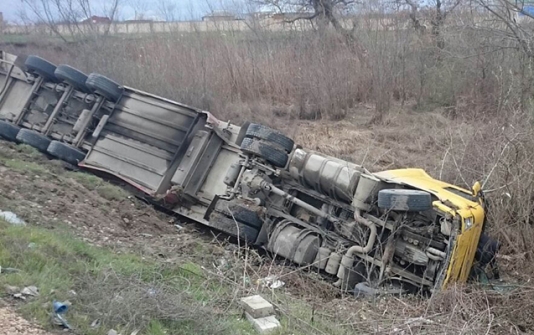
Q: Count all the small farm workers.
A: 0